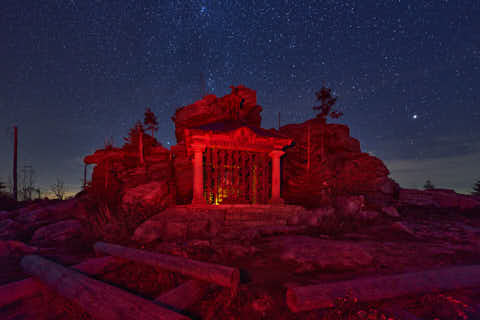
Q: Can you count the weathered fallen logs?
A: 5